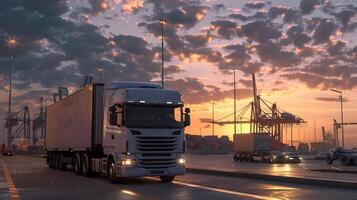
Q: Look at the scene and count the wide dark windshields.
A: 1